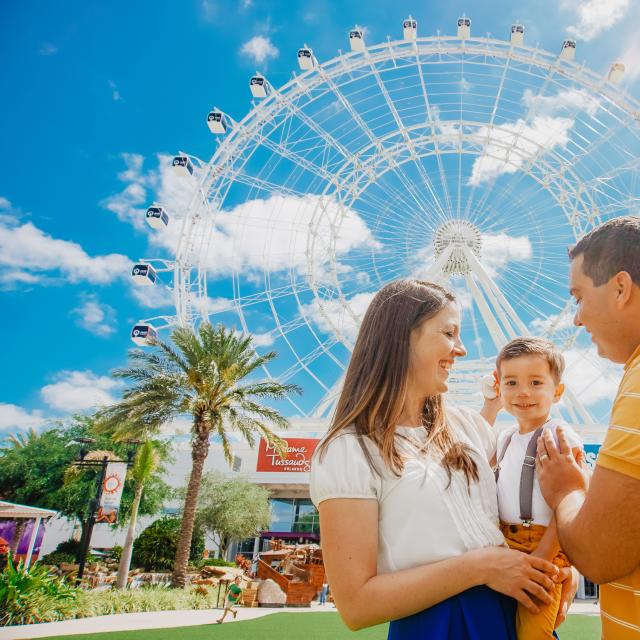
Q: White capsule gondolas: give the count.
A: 13